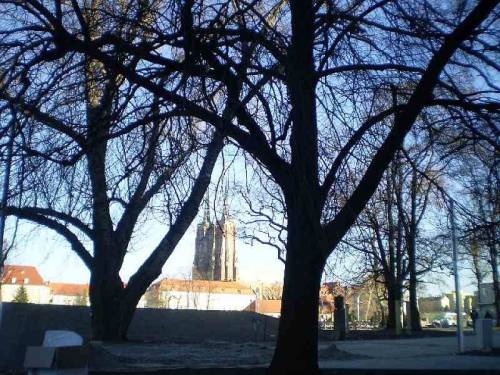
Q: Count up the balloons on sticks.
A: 0